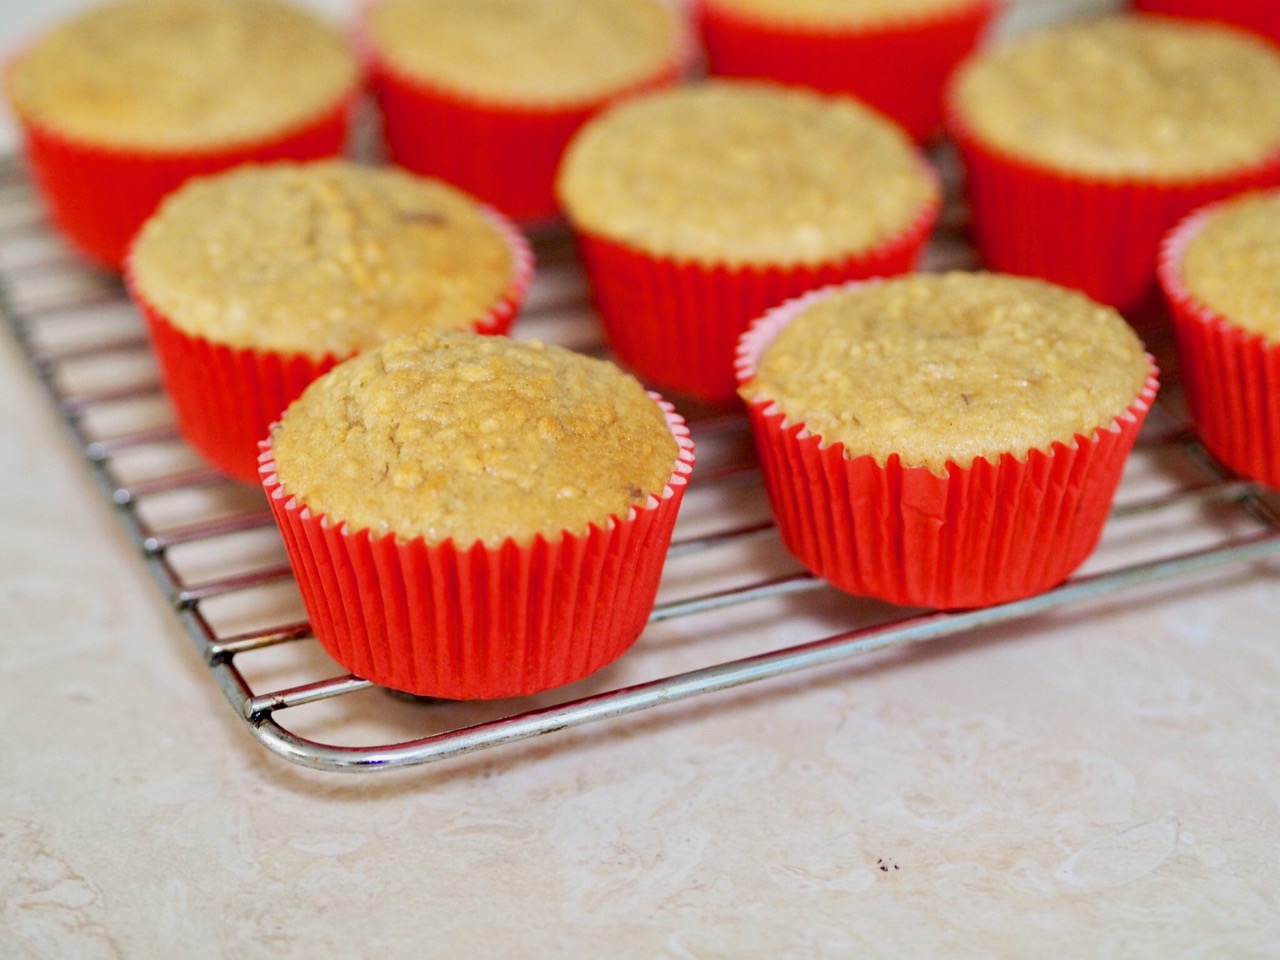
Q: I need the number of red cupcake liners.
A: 10